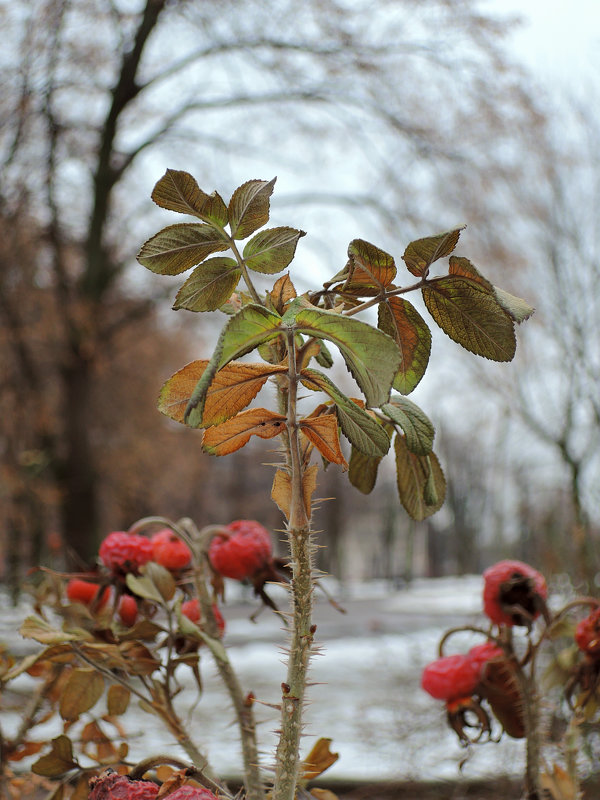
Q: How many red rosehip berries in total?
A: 12